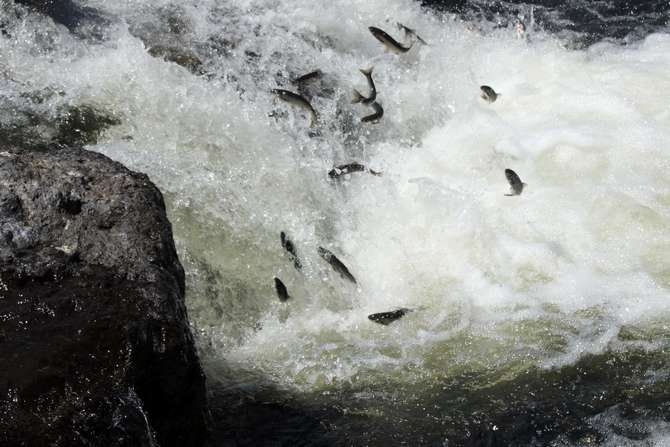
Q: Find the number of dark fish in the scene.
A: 13